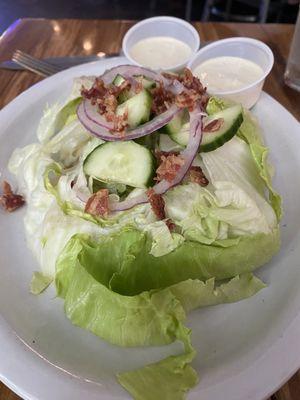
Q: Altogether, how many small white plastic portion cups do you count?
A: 2